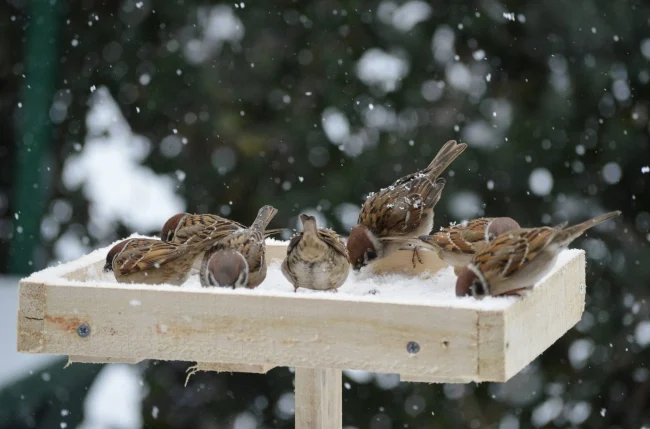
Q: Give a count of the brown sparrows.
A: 7